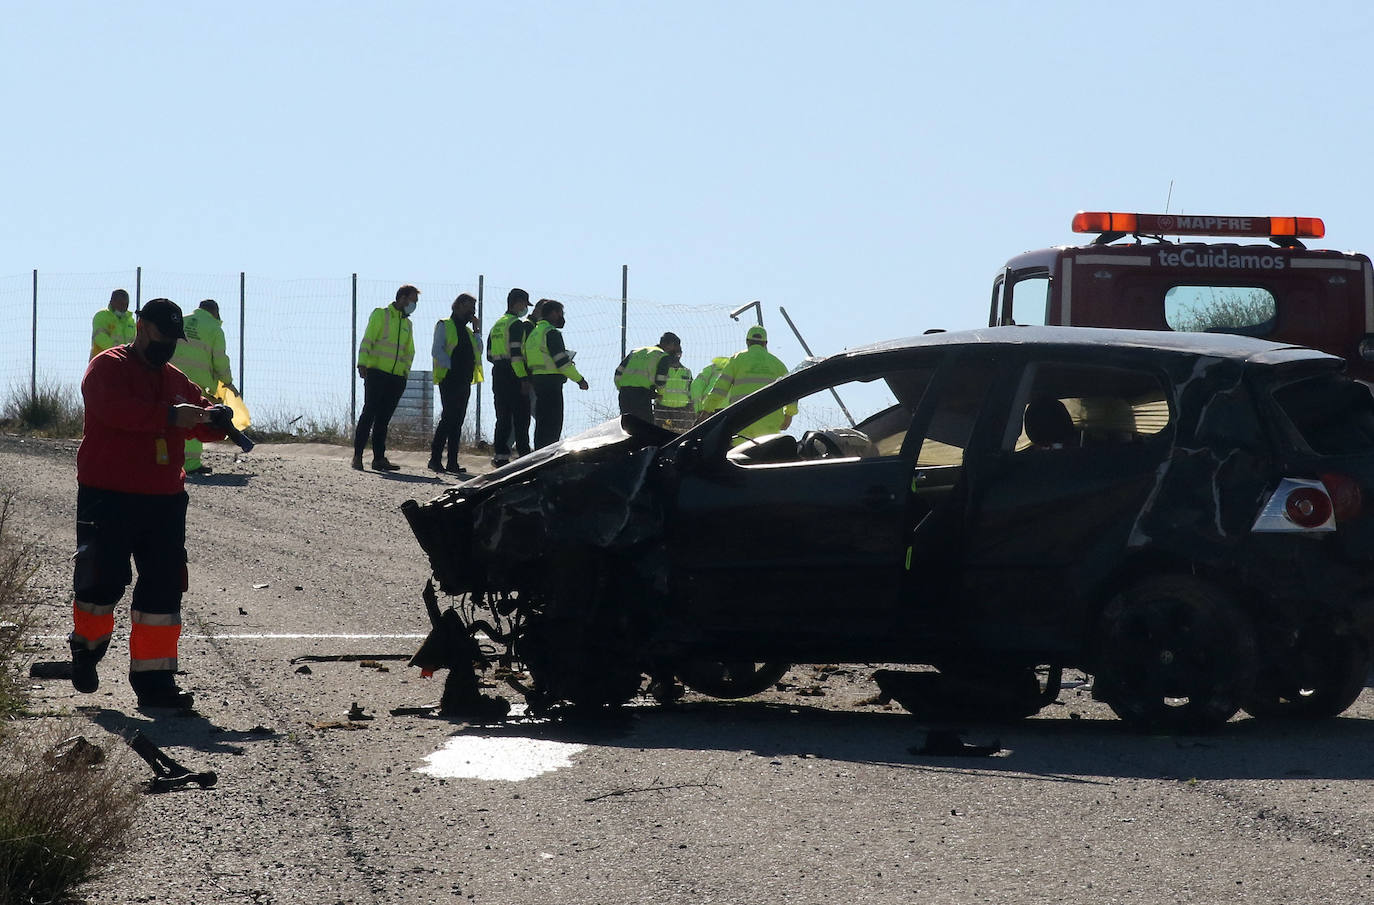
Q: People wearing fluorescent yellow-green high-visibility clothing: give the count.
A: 11